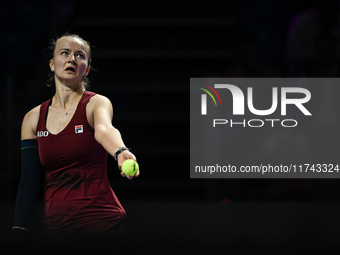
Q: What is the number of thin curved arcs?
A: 2